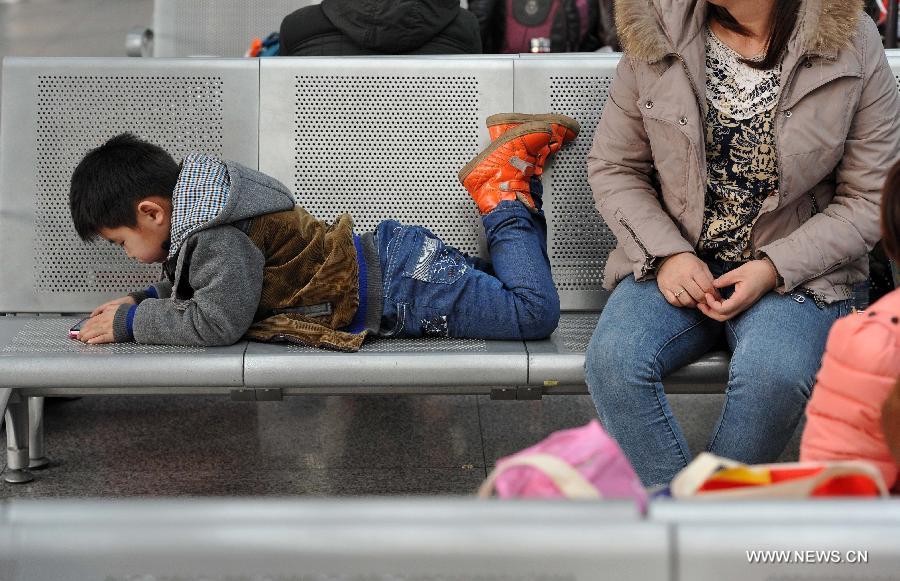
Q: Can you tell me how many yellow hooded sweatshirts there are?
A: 0